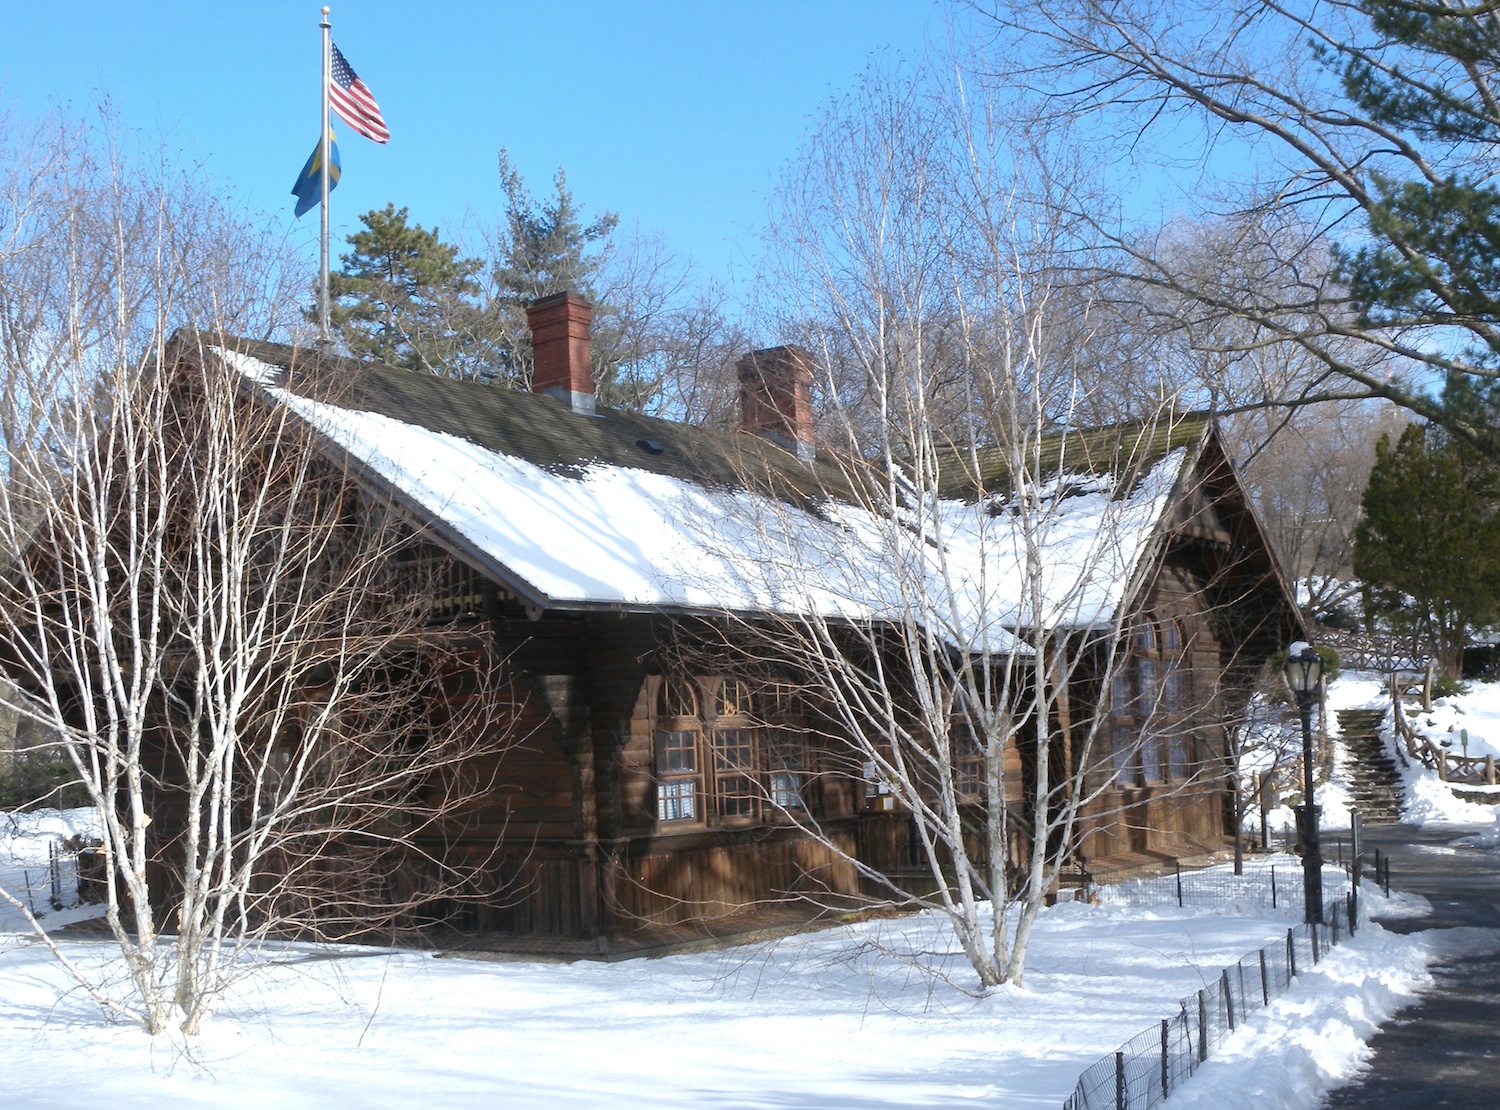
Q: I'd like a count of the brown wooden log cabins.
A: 1